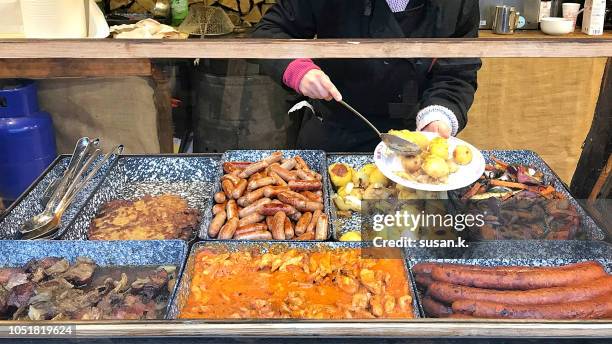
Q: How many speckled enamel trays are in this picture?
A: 8